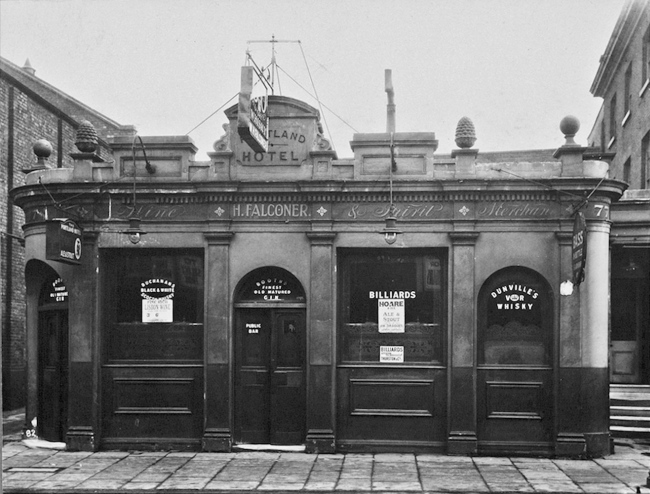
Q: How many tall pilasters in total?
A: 5